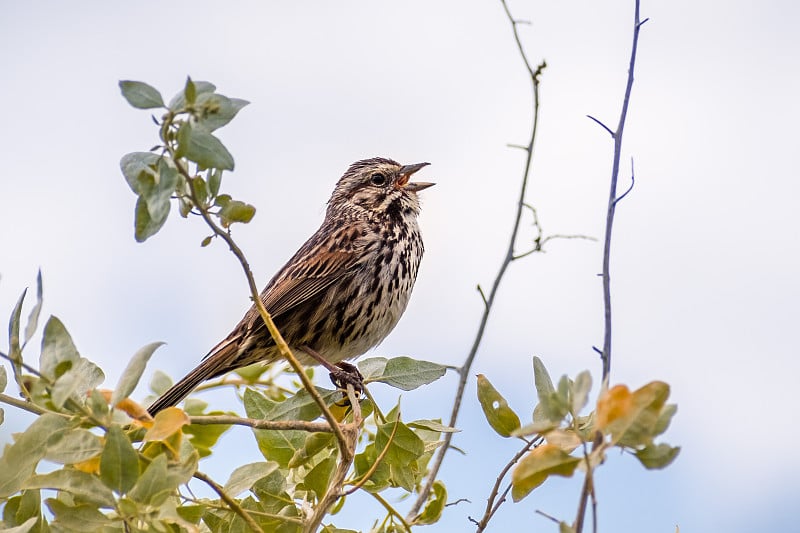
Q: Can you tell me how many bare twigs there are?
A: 2